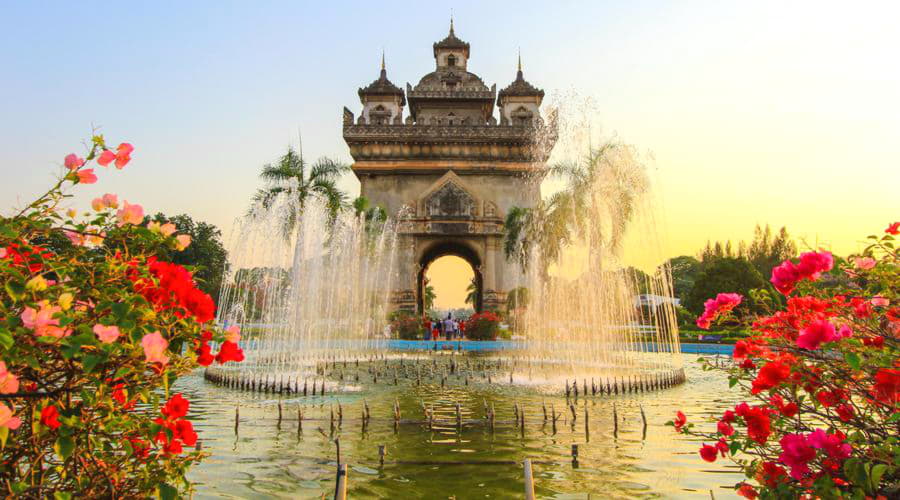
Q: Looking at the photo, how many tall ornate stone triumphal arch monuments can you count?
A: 1